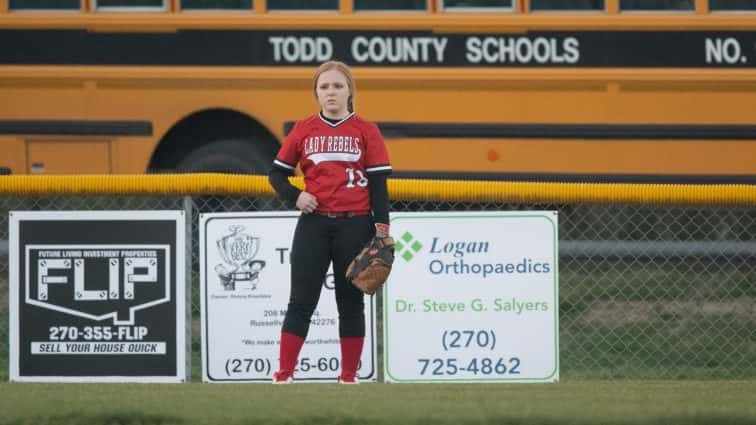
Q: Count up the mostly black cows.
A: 0